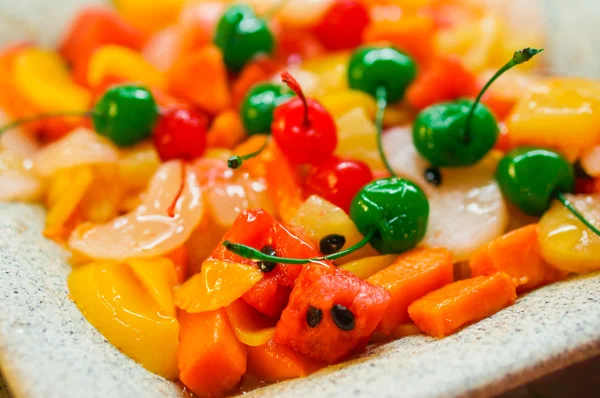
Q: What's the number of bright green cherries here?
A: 7